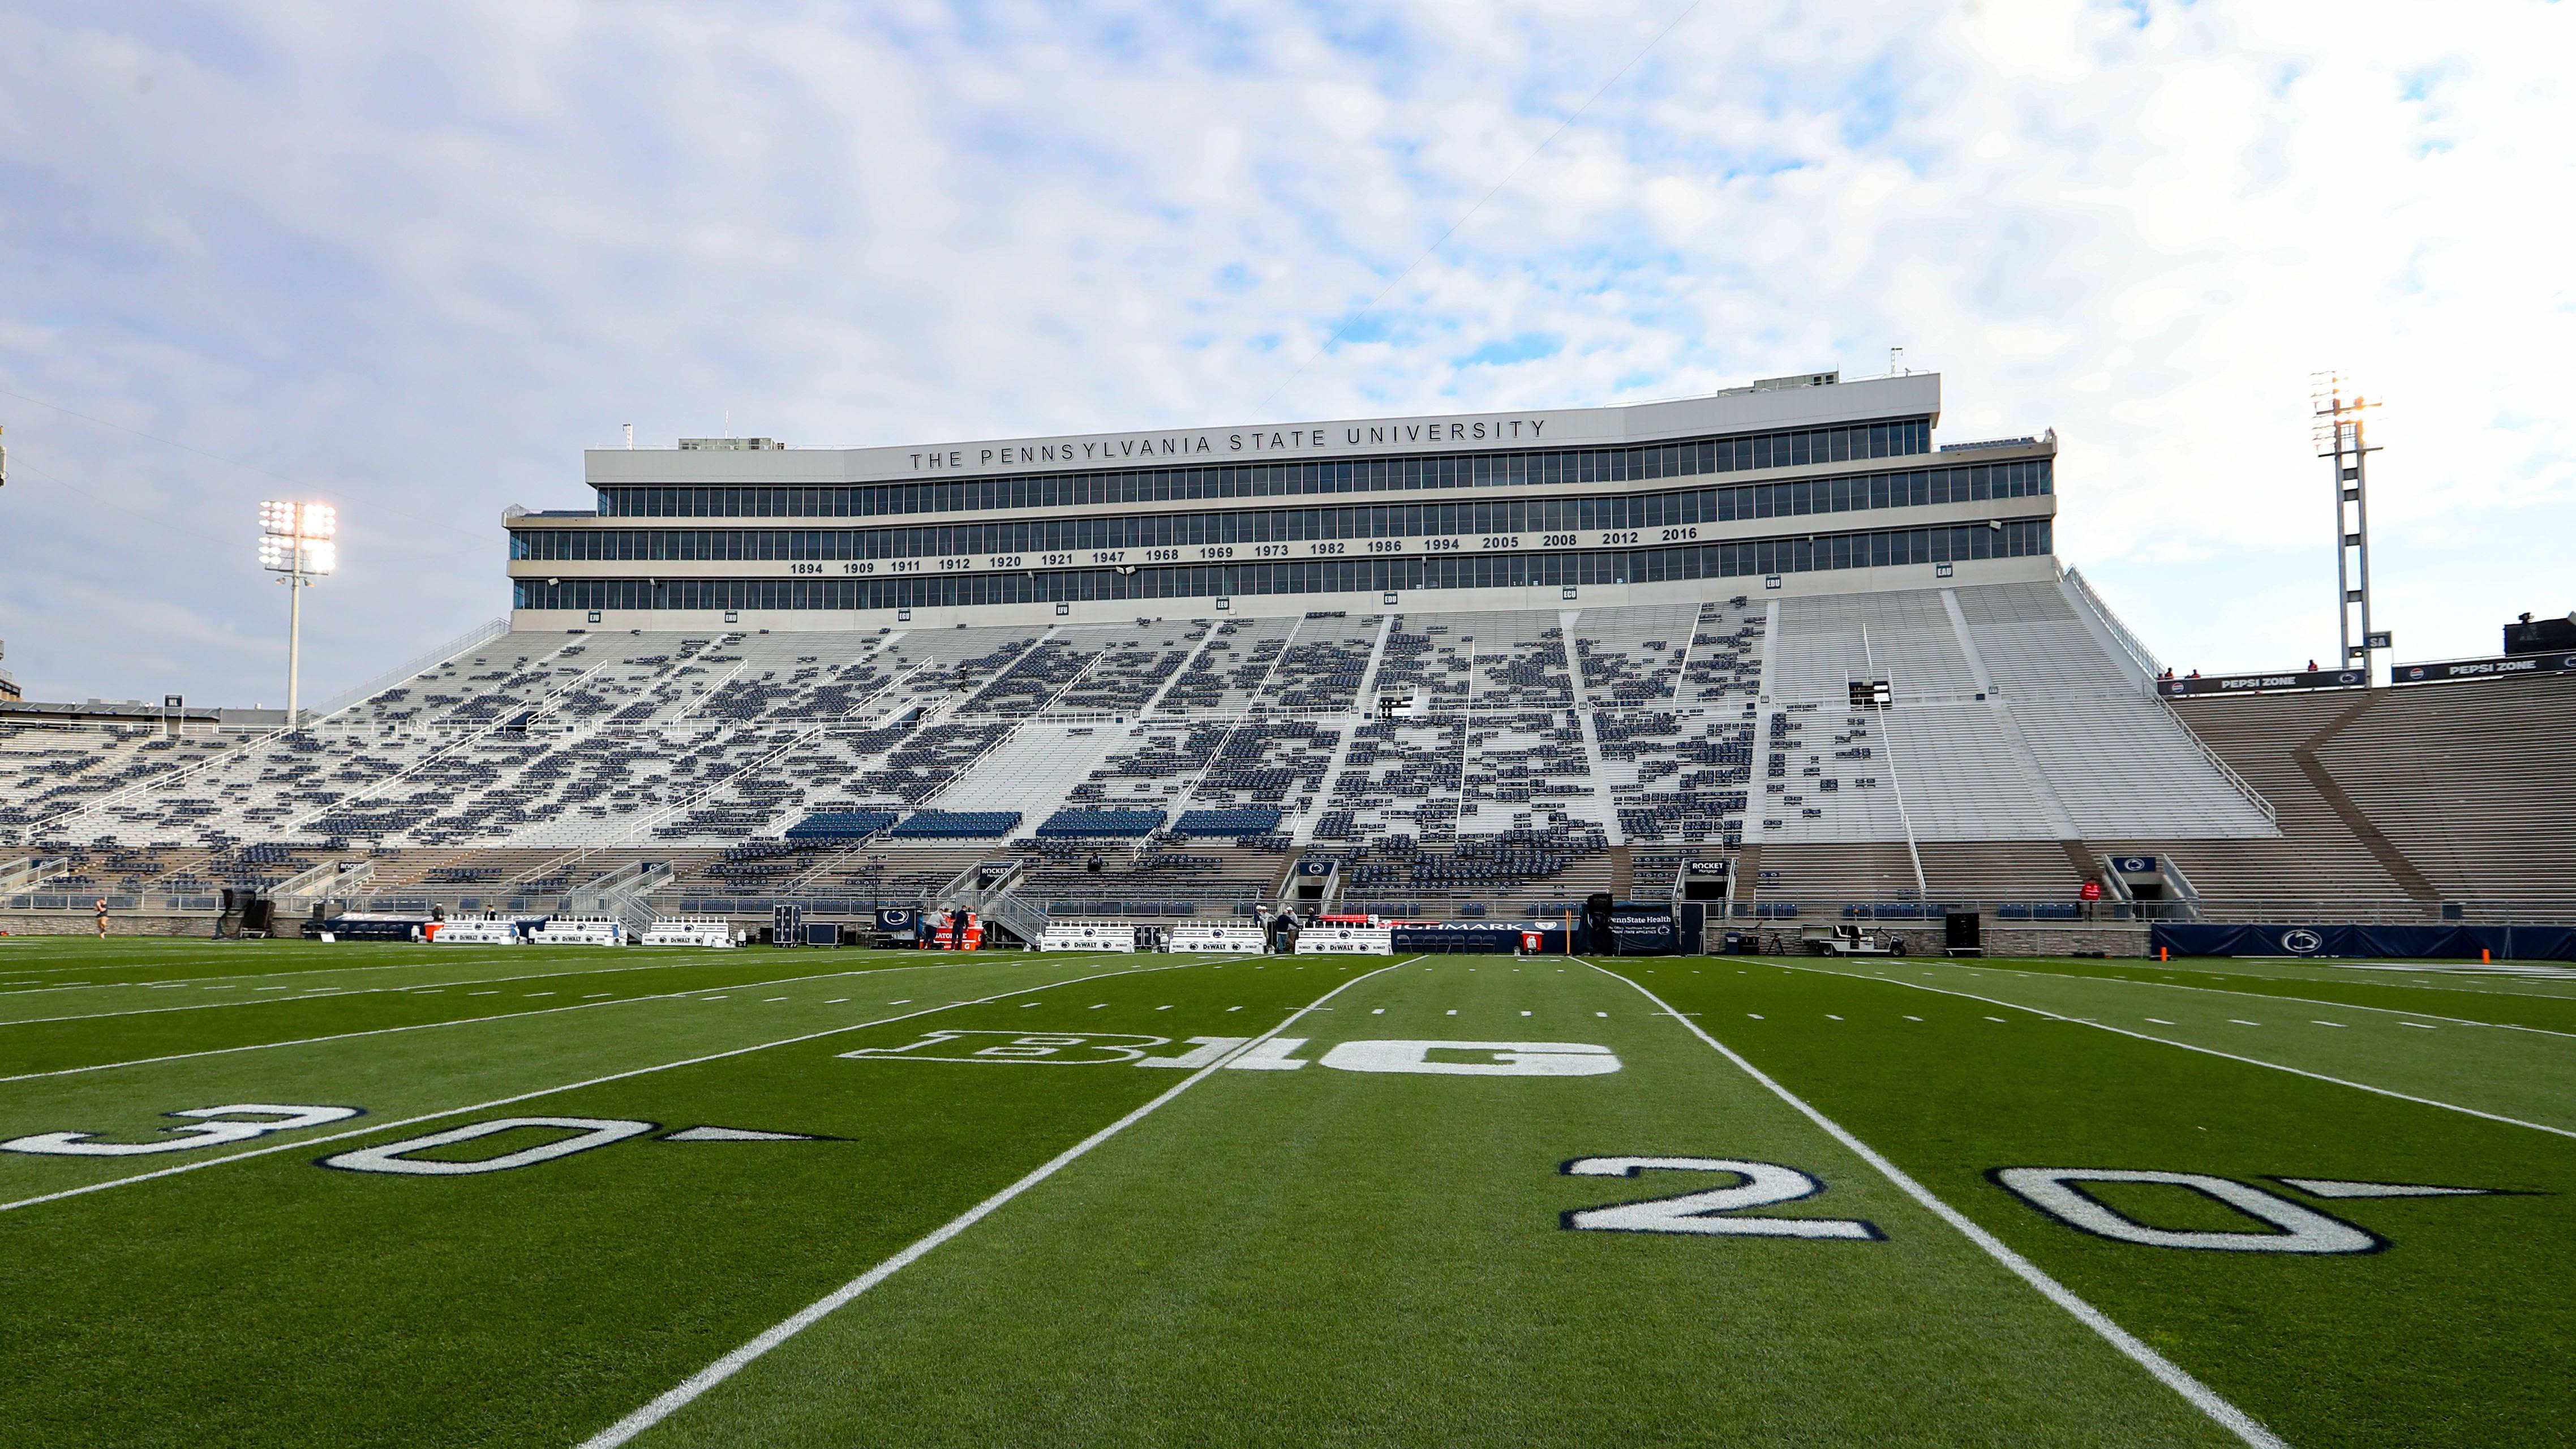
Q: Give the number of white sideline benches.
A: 6